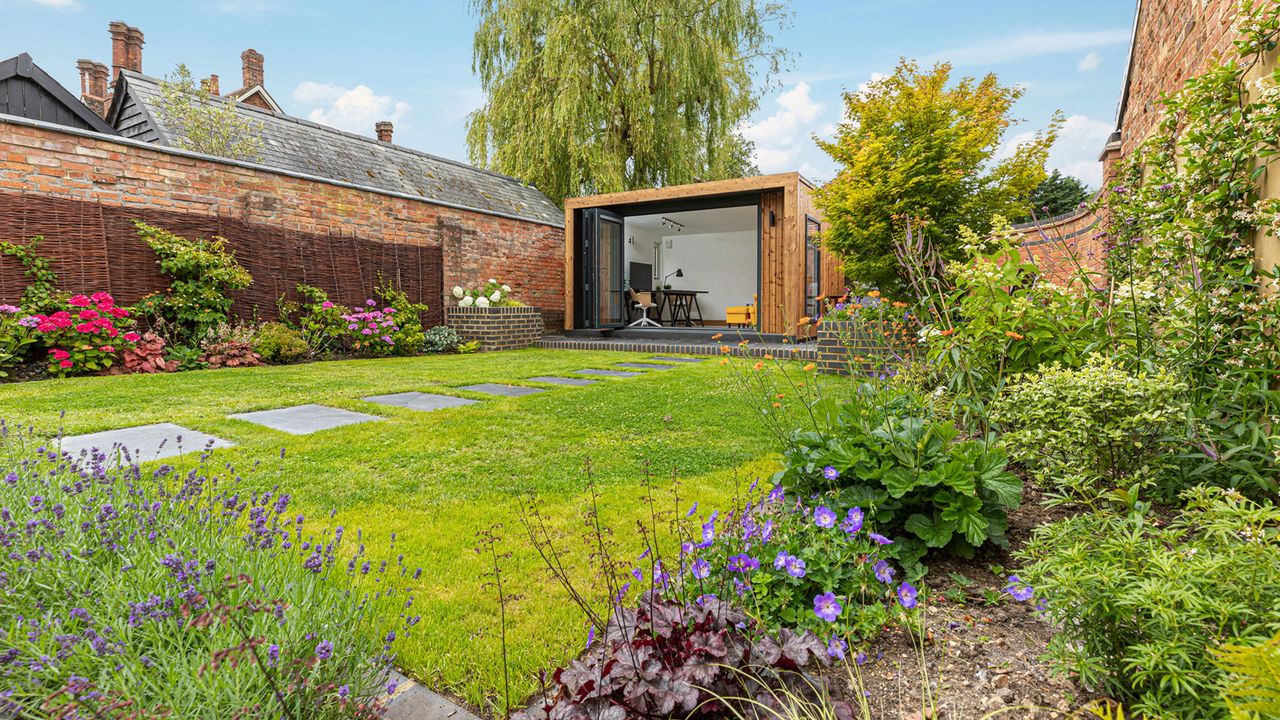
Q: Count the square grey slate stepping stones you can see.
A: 8